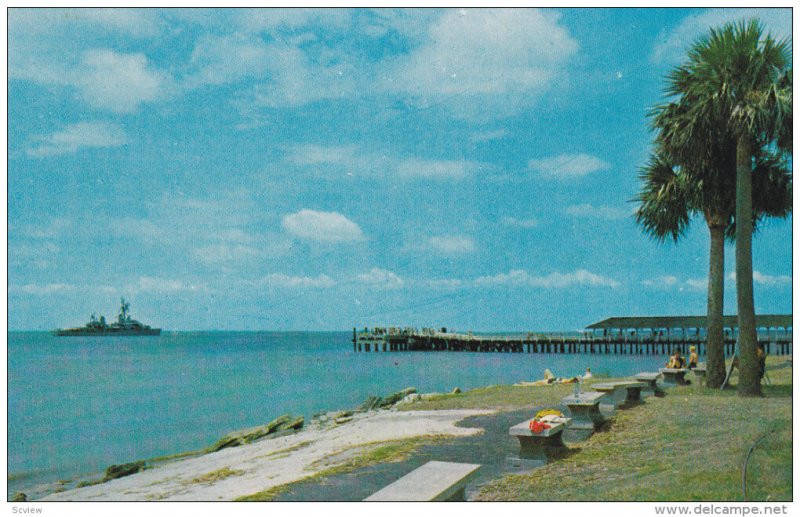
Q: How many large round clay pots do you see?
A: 0